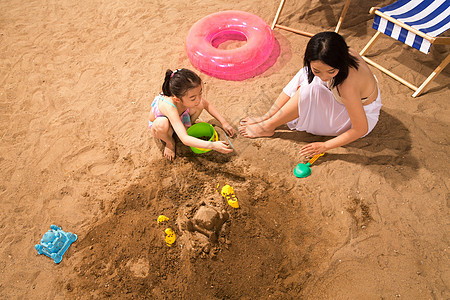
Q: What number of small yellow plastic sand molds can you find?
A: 3